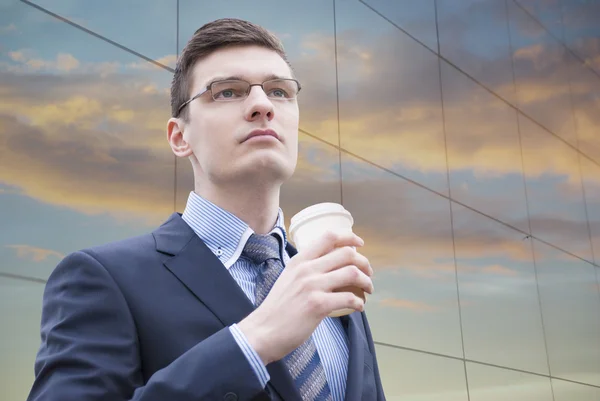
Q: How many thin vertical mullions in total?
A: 5